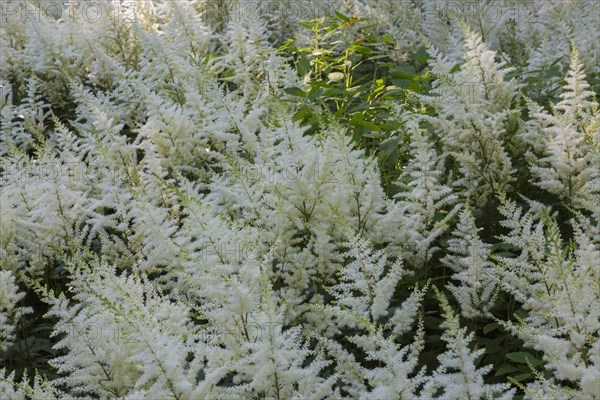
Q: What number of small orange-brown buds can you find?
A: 3